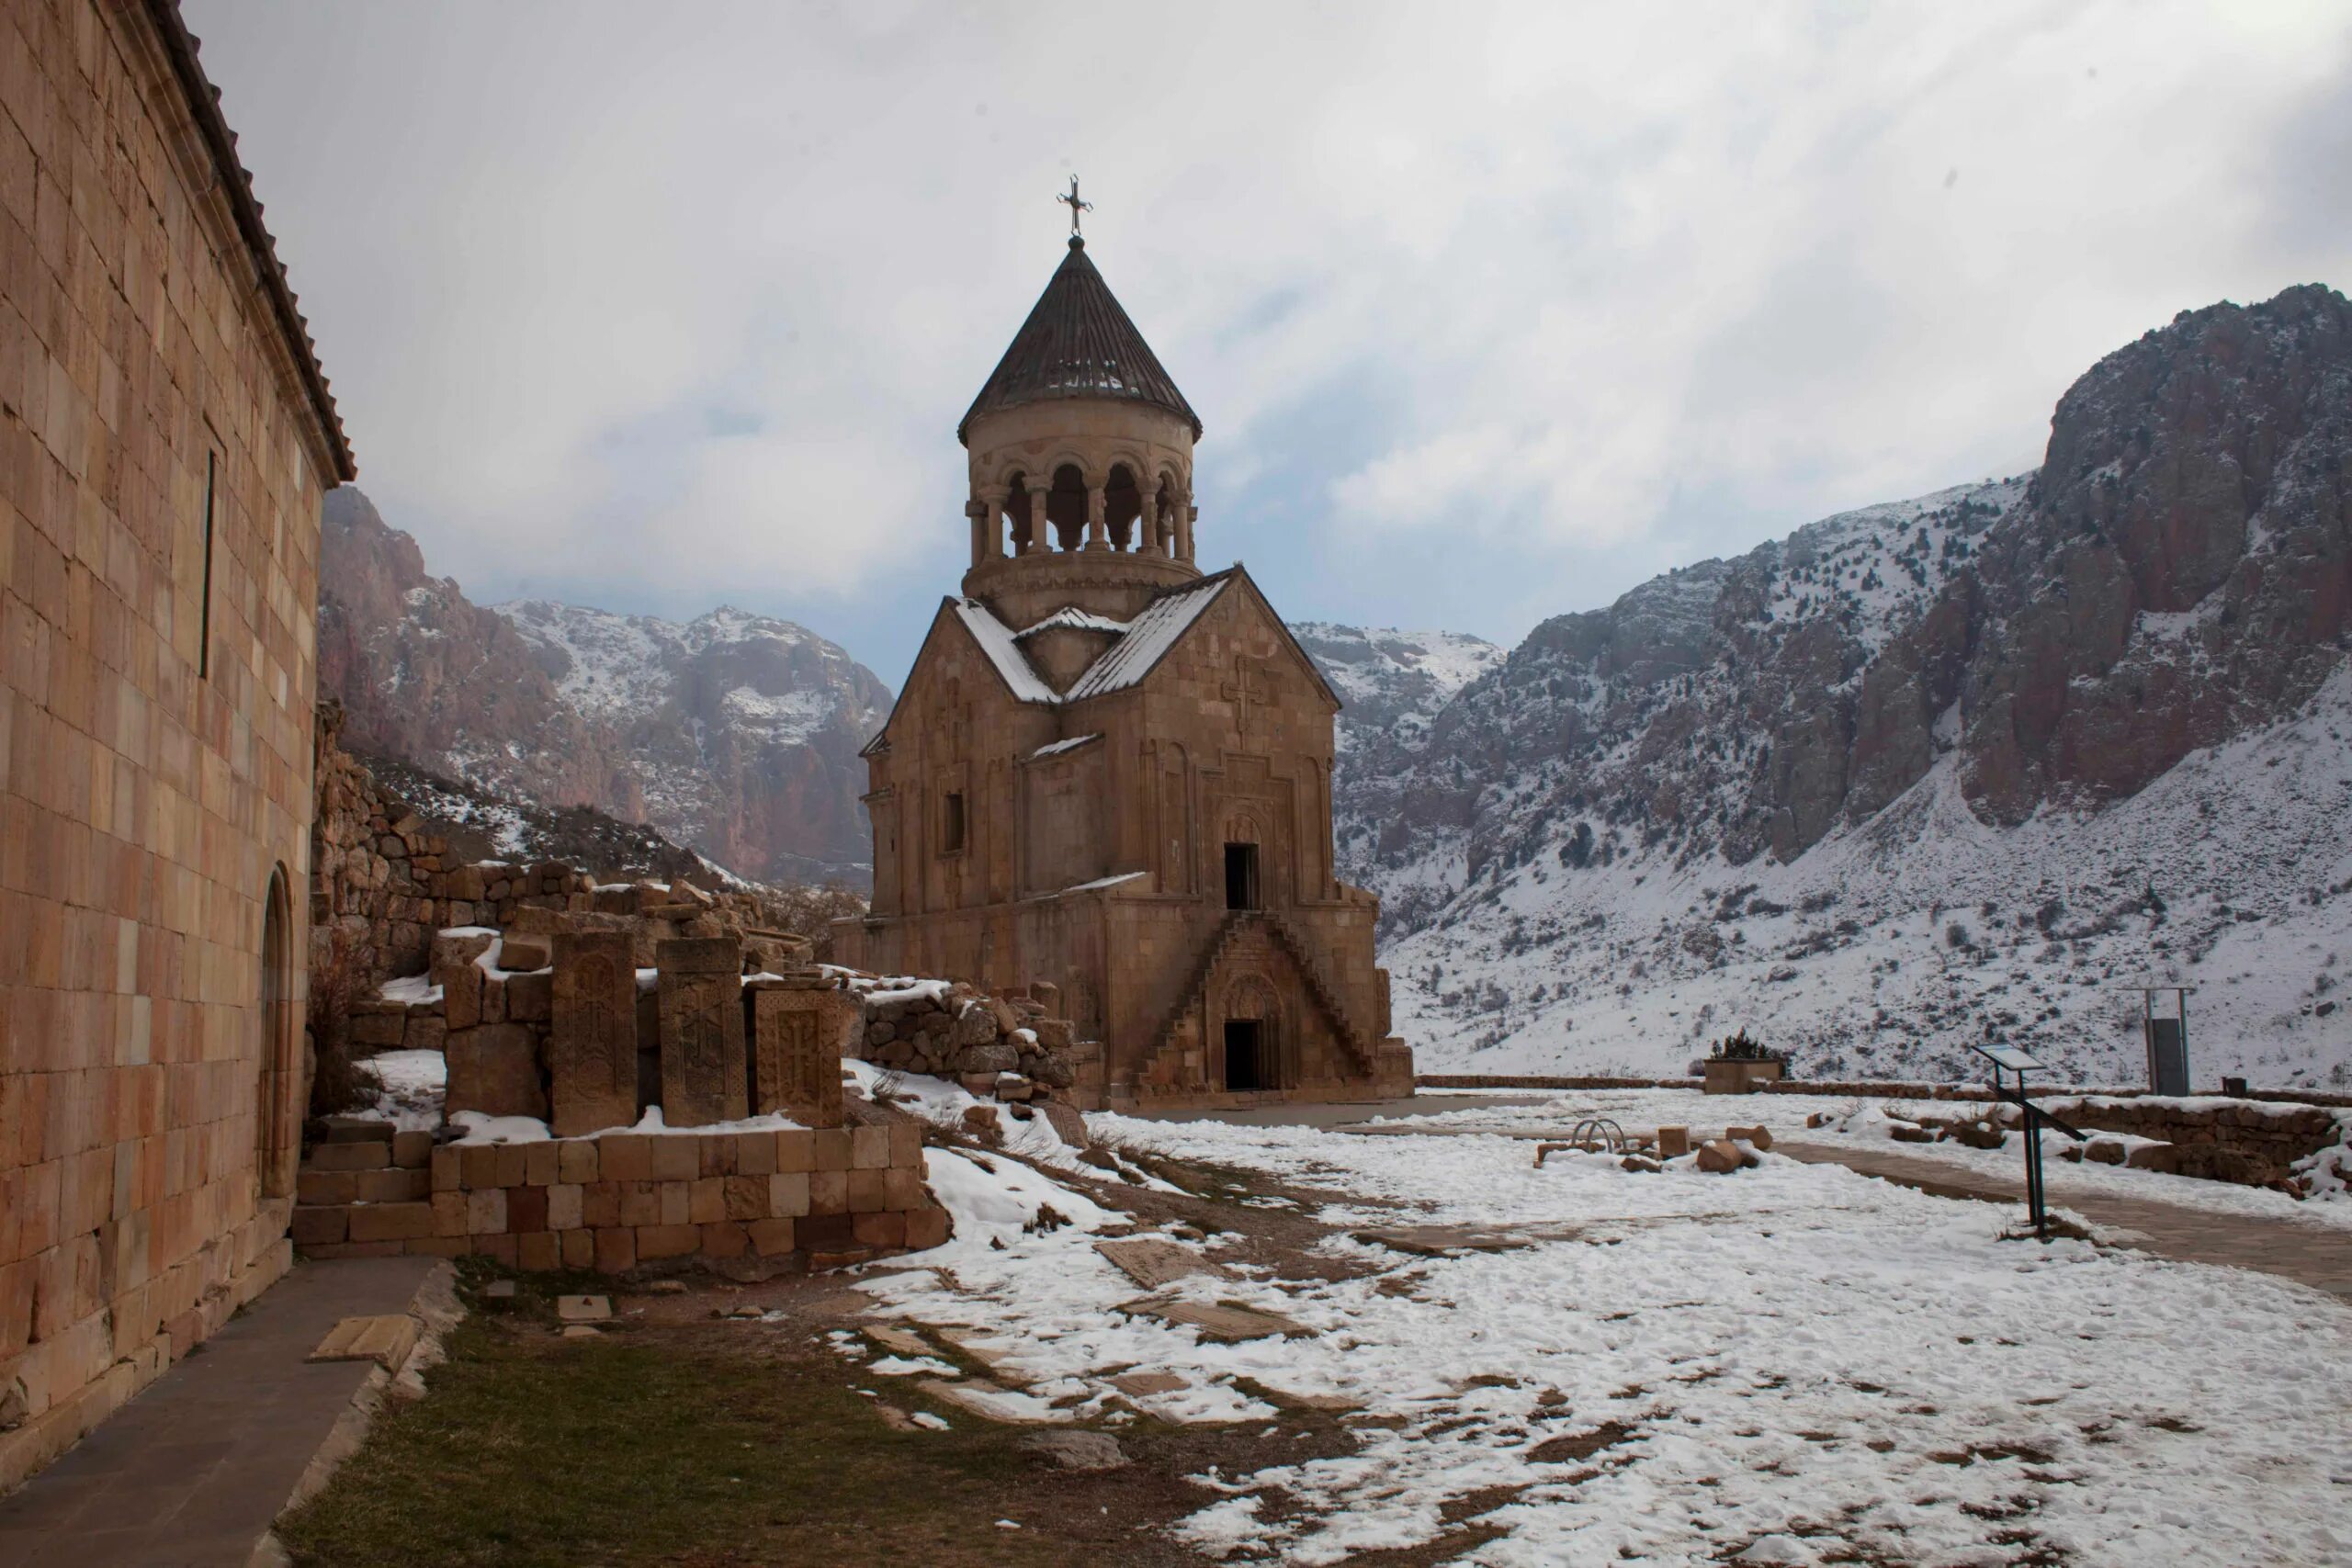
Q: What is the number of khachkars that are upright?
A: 3